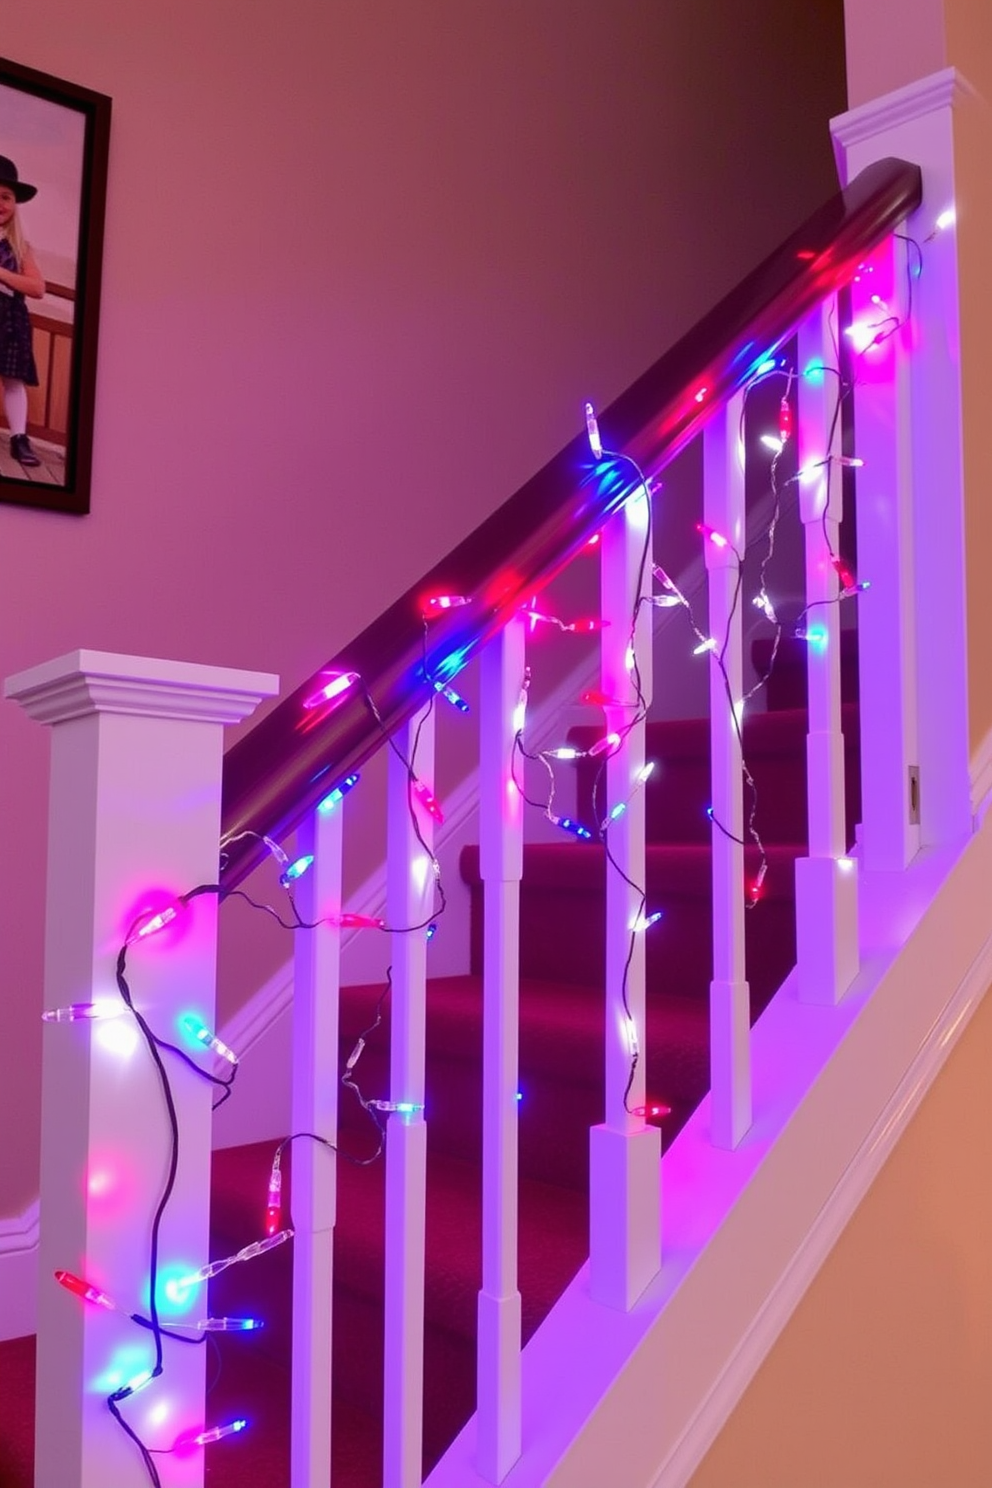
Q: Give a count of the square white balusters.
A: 6